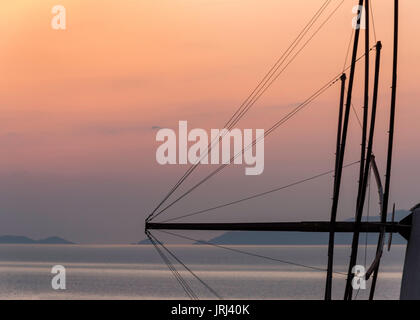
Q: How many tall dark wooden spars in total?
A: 5